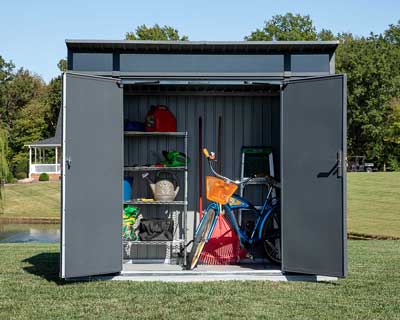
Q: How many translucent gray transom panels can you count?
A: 3